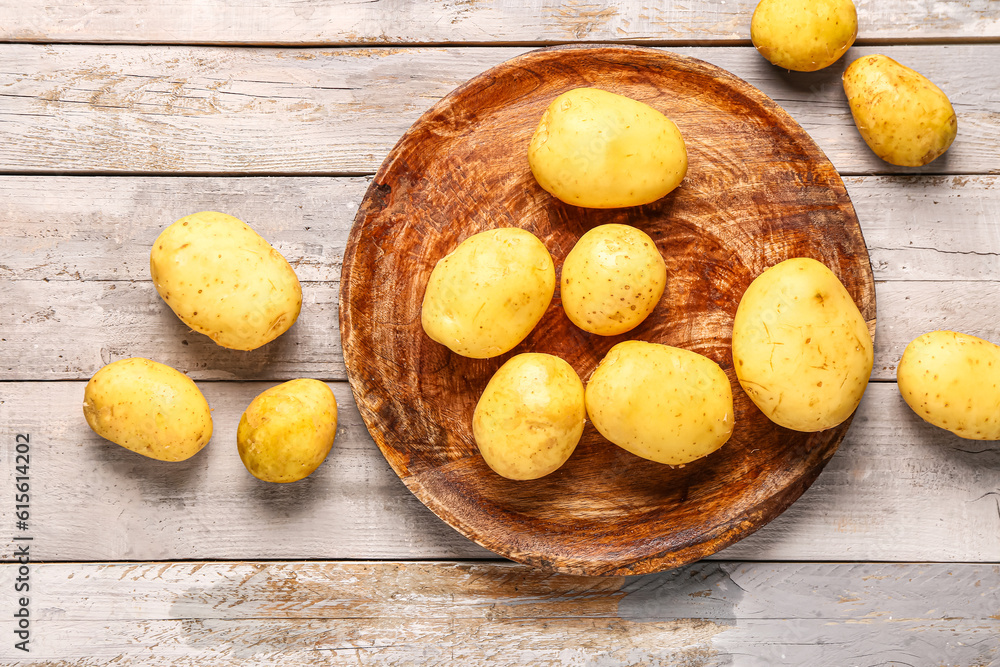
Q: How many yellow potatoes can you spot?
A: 12